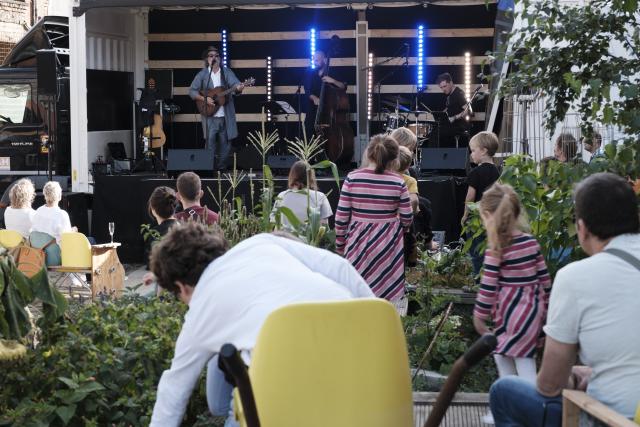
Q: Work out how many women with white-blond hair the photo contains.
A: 2